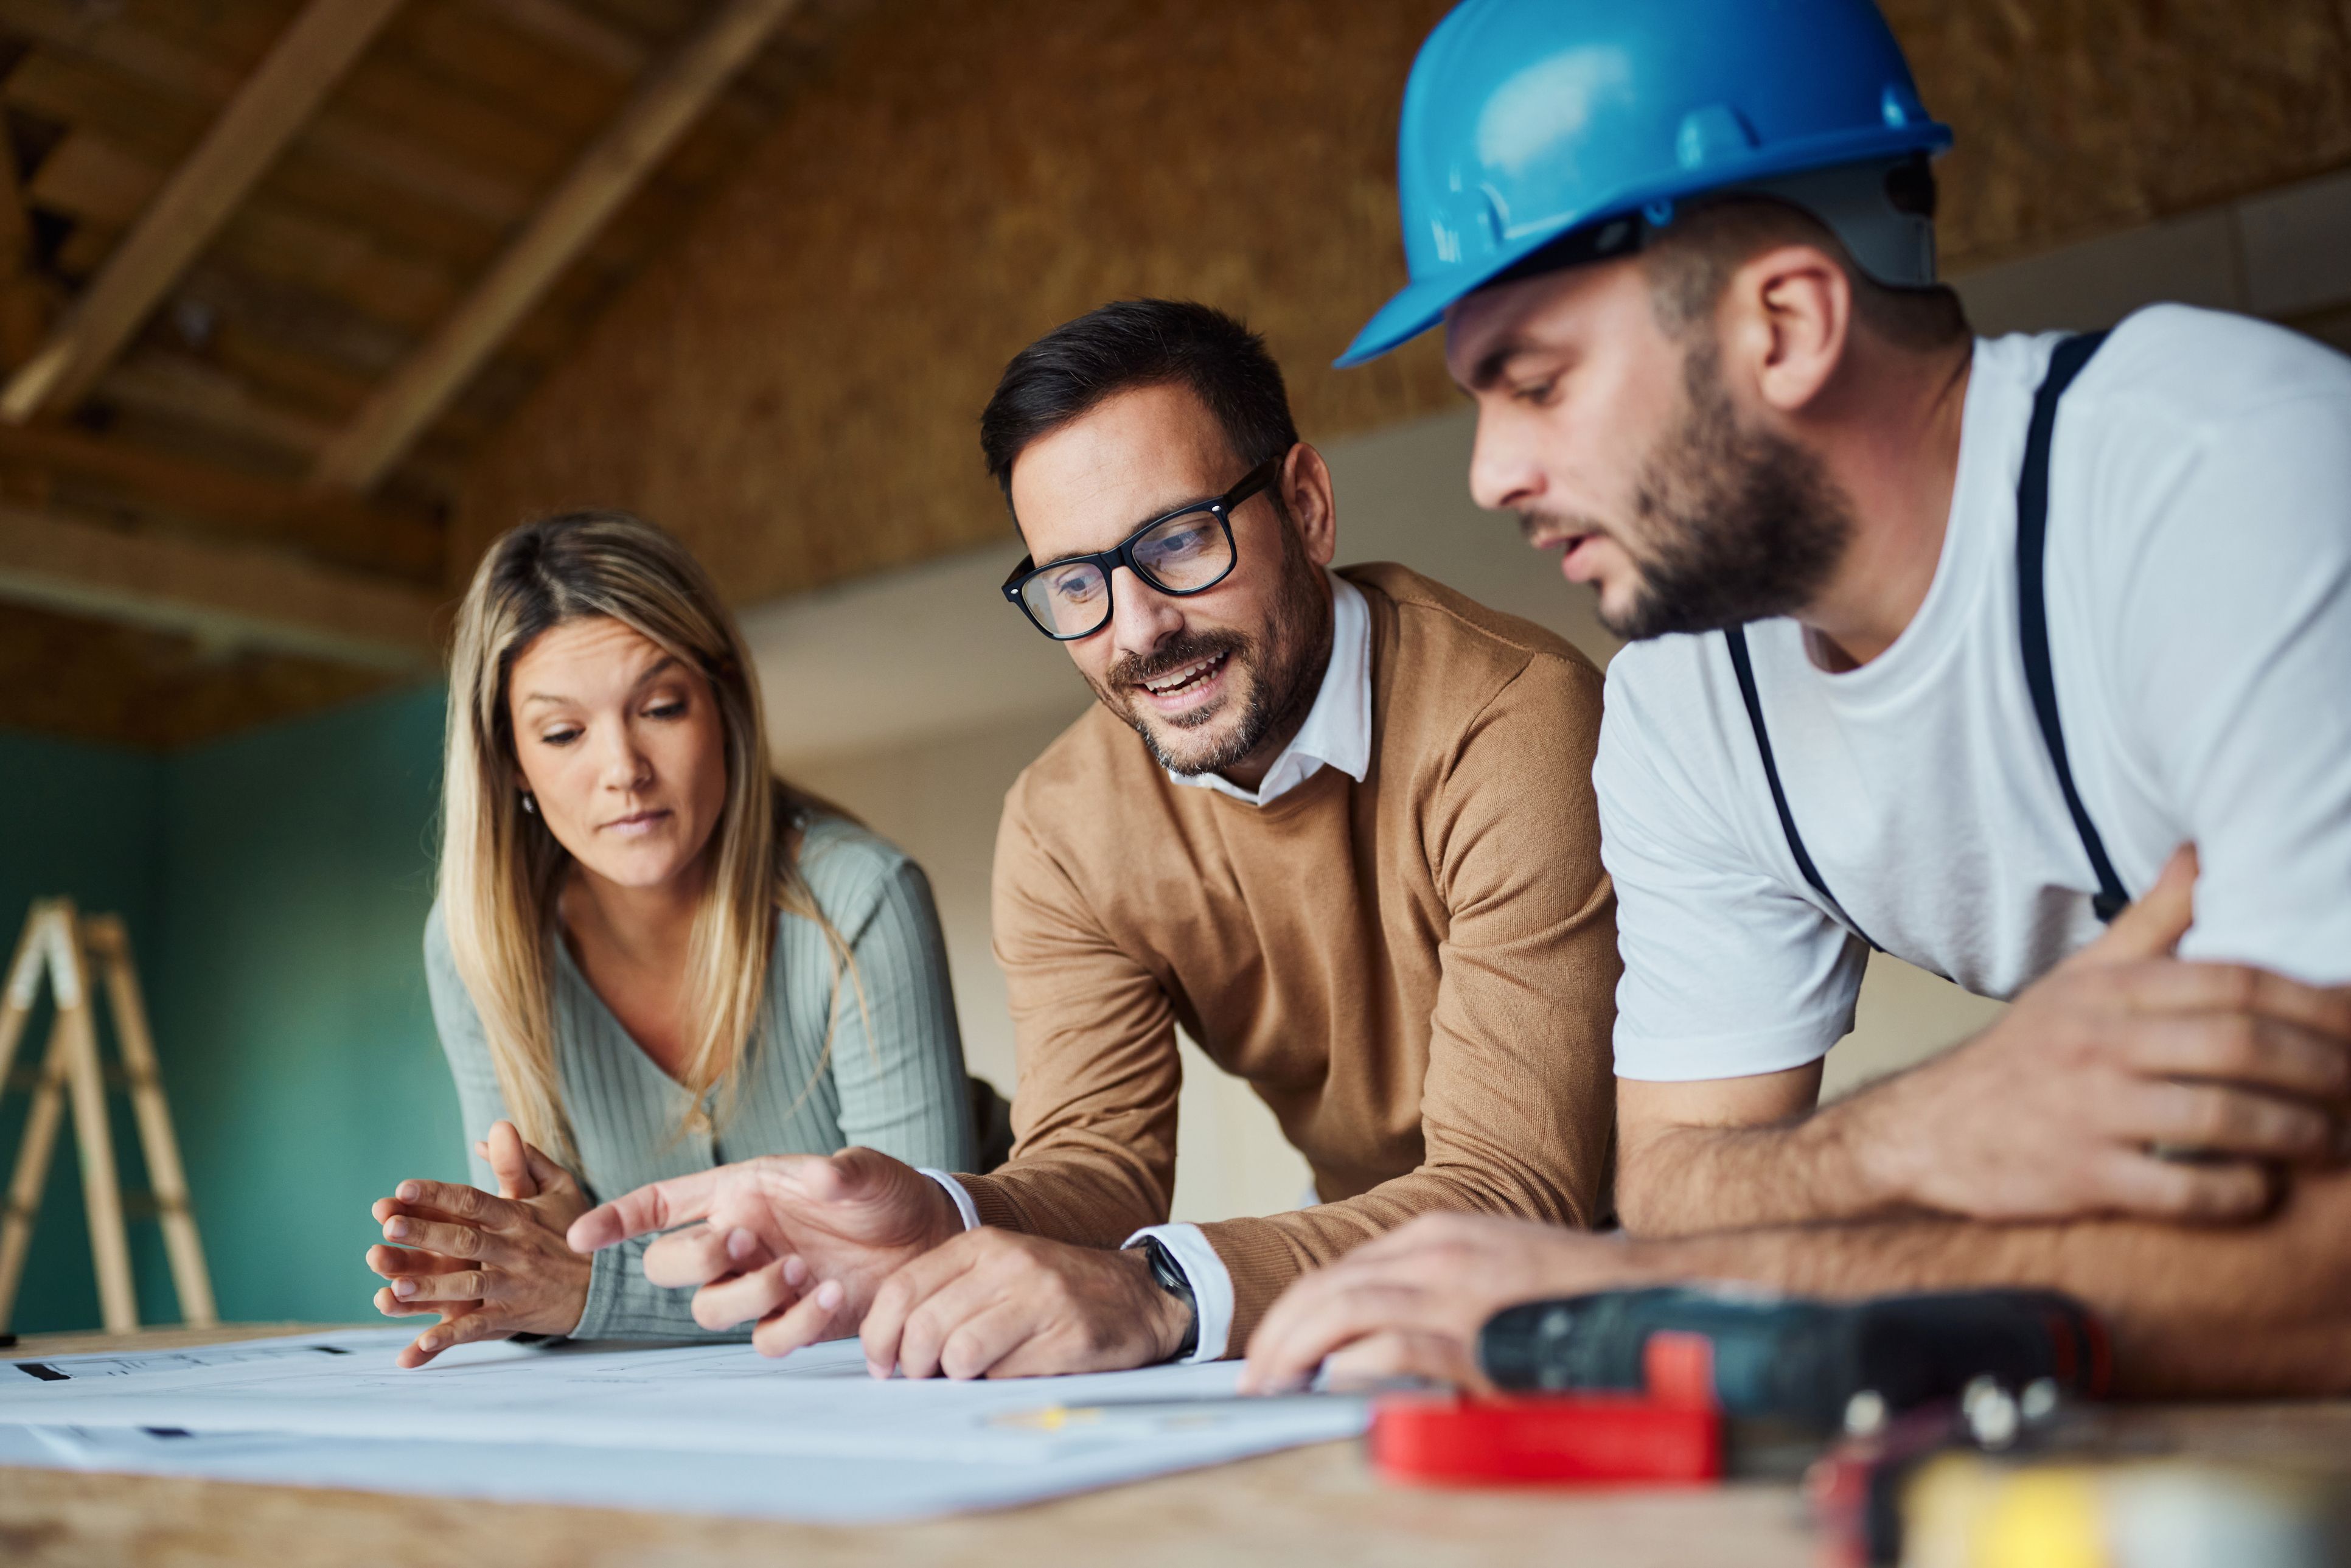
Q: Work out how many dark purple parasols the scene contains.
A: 0